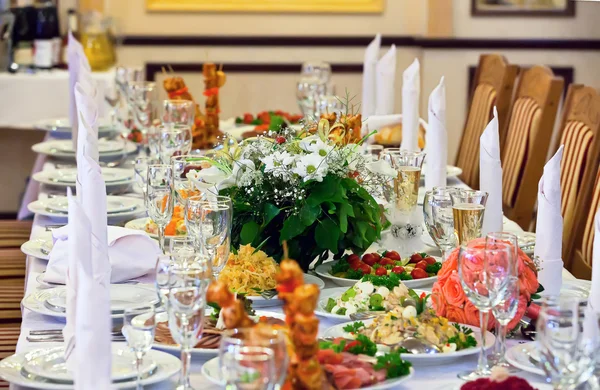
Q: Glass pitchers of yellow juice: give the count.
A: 1